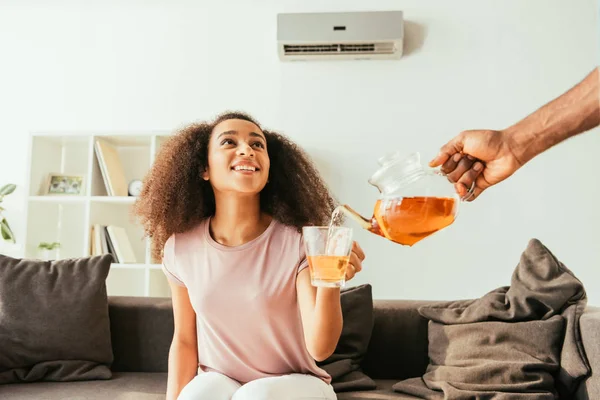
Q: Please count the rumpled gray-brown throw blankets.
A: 1